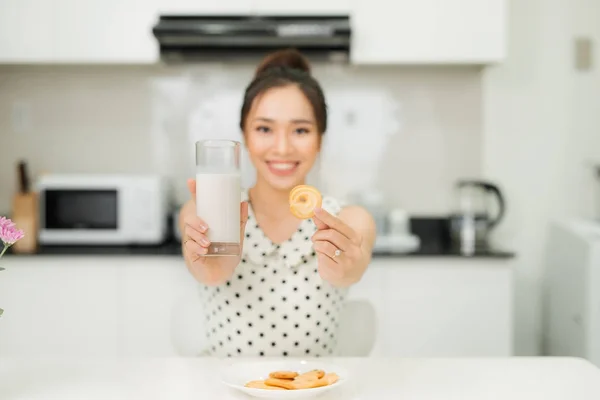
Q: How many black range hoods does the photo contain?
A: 1